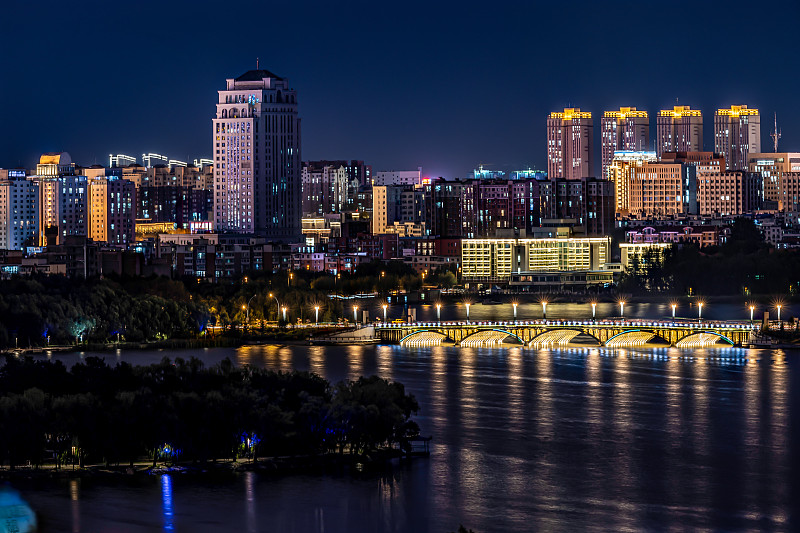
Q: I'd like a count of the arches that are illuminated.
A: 5